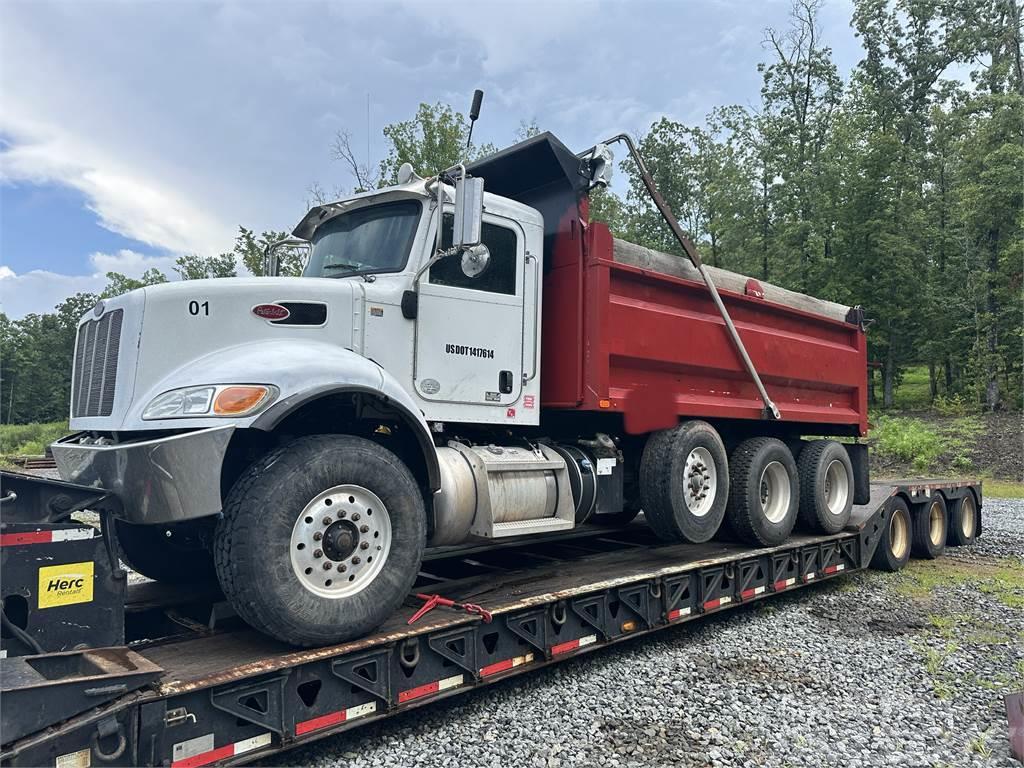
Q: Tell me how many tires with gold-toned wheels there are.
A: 3